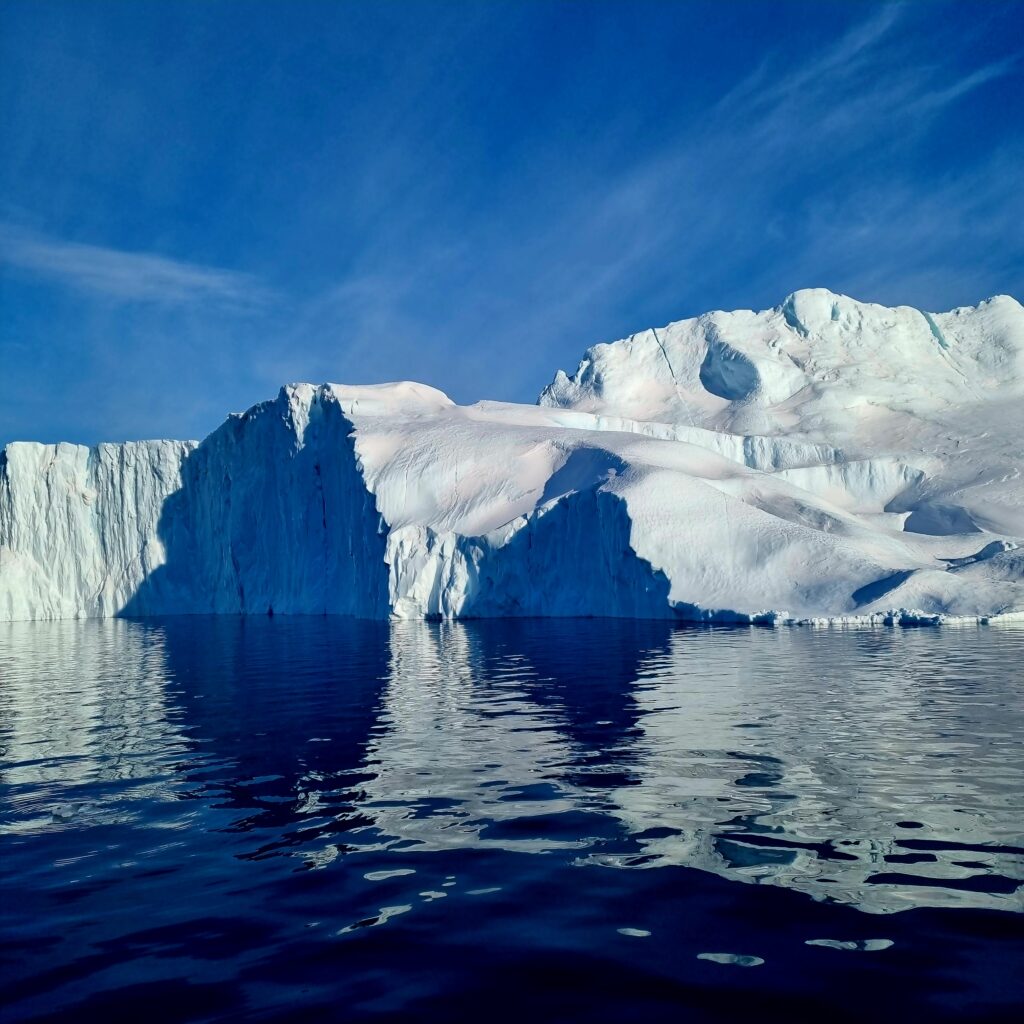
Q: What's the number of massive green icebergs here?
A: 0